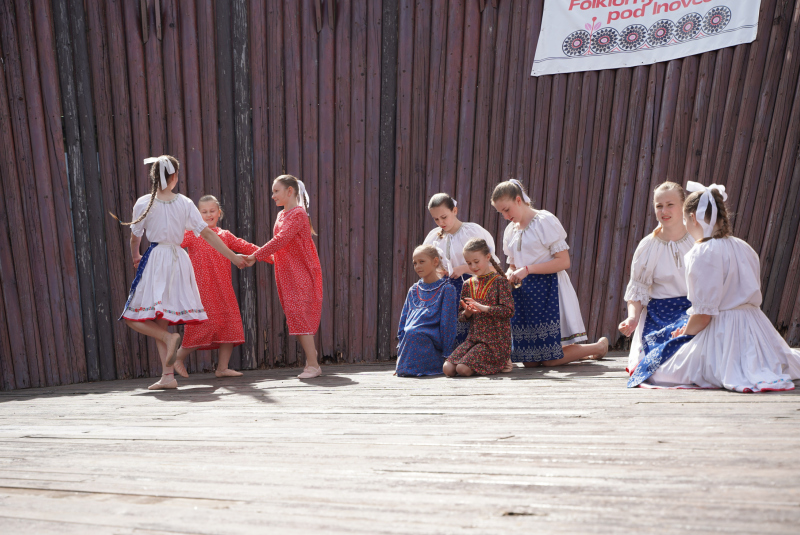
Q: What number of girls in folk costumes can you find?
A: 9